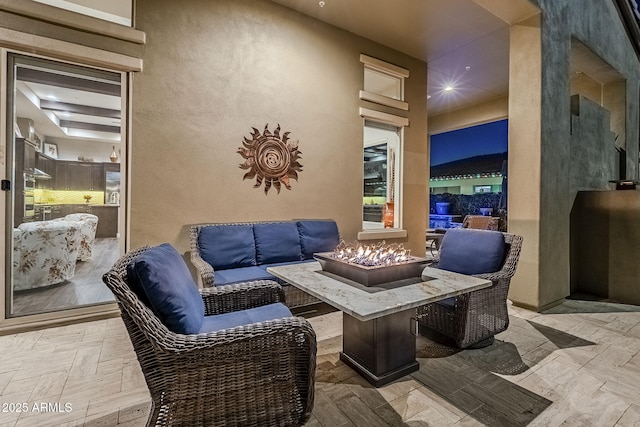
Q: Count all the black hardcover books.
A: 0